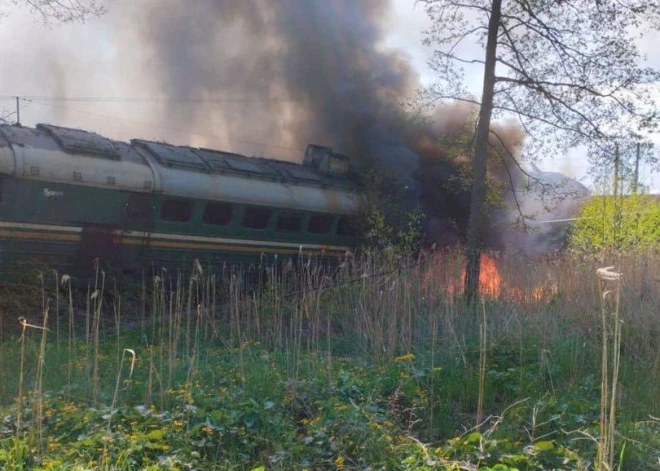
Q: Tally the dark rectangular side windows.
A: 6